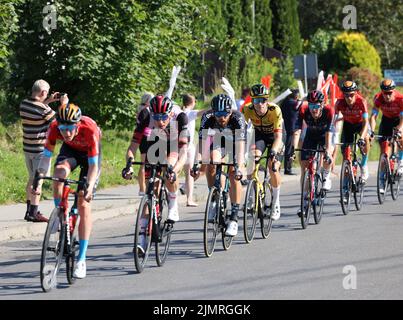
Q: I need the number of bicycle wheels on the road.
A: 14